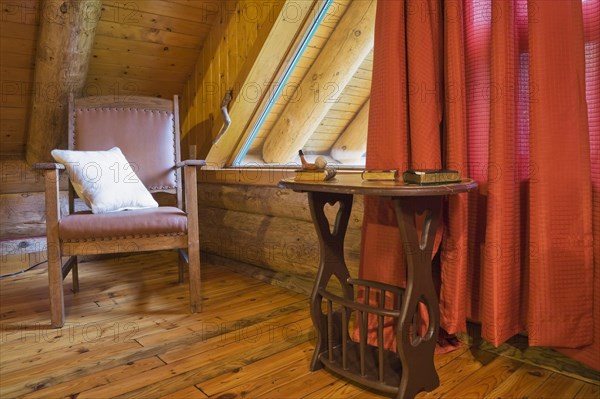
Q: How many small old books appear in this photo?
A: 3